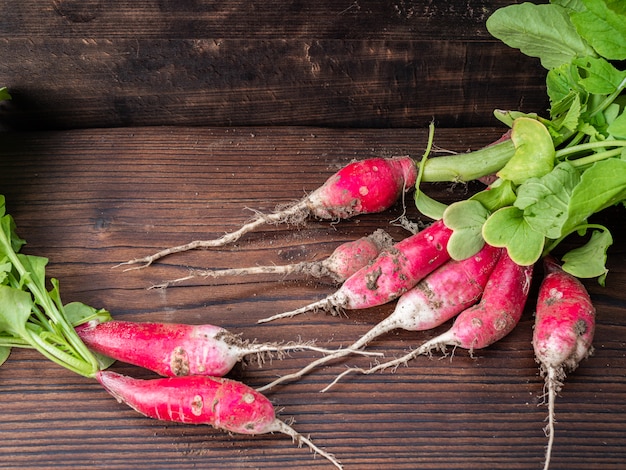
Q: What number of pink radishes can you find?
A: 8